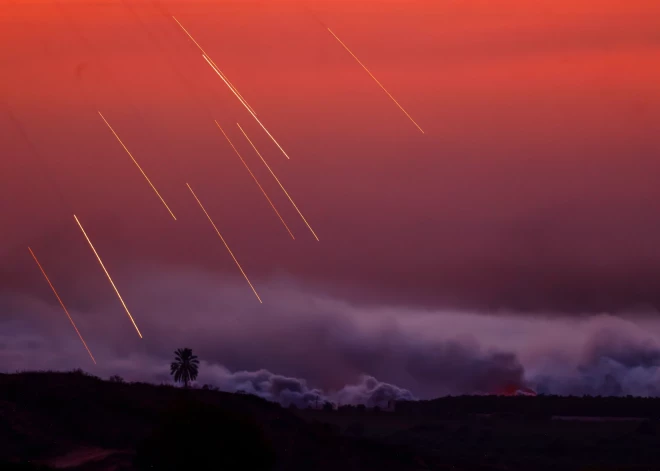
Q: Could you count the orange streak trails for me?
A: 9